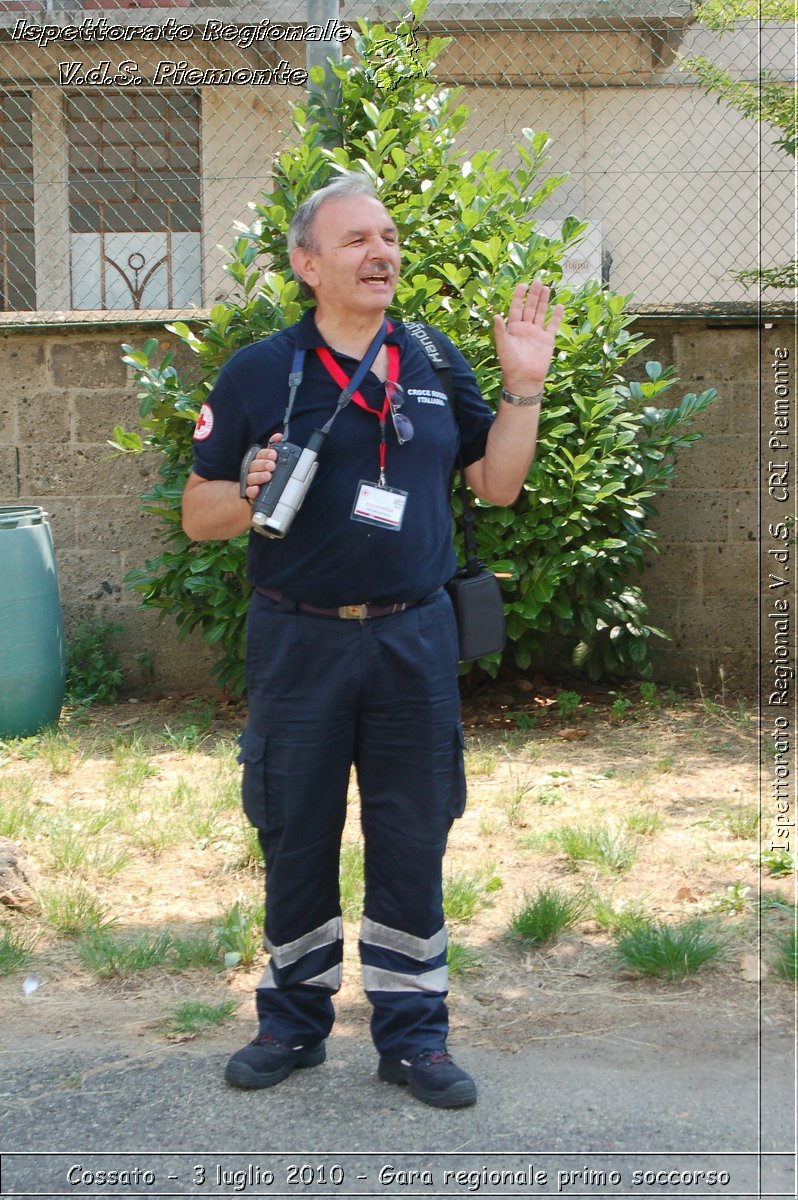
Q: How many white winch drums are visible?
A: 0